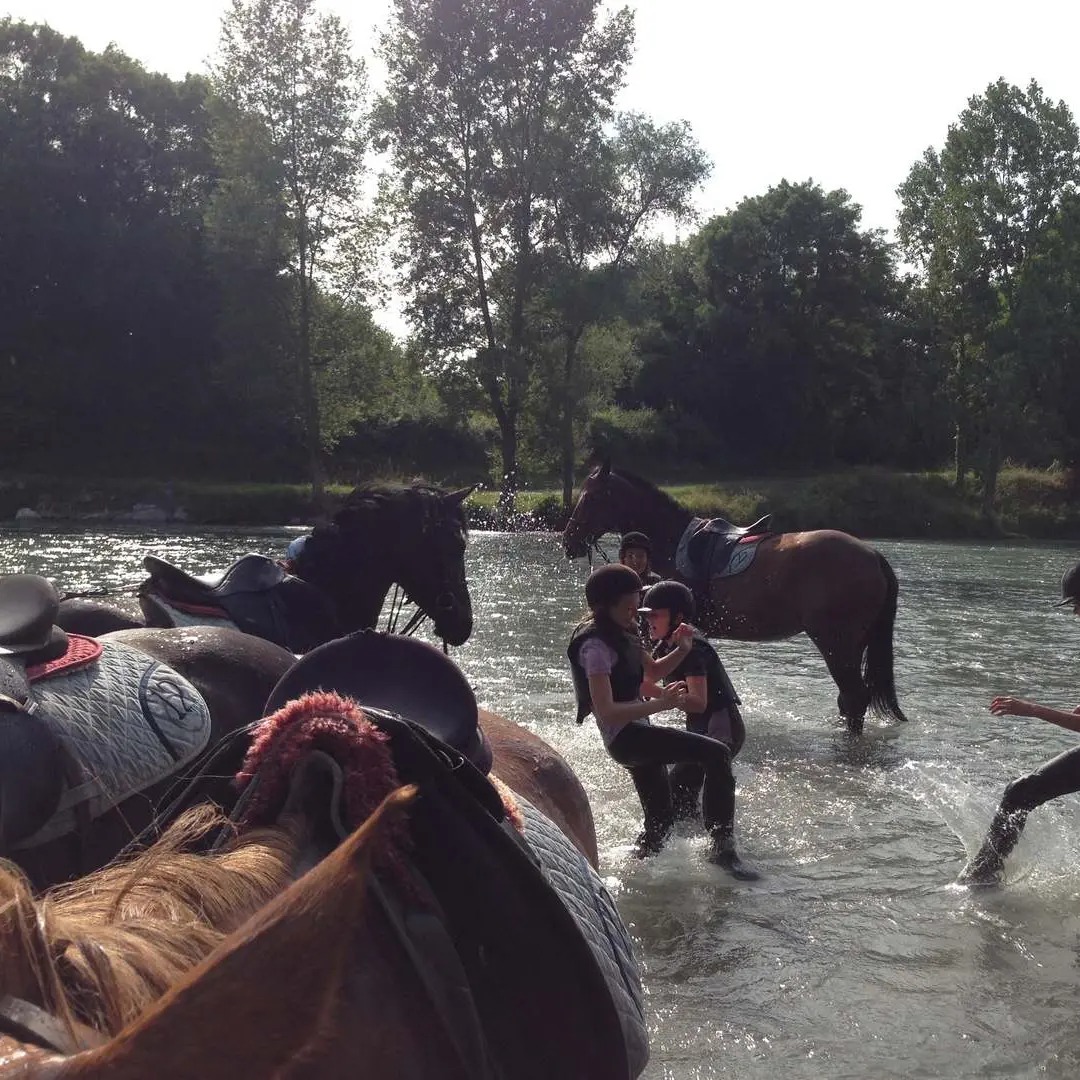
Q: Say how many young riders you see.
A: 4